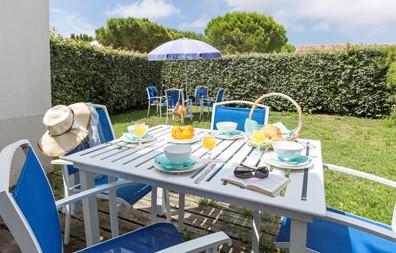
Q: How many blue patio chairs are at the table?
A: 4